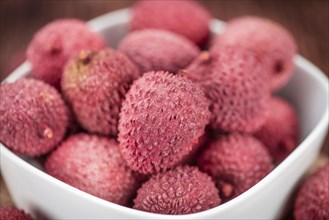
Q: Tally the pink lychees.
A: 14